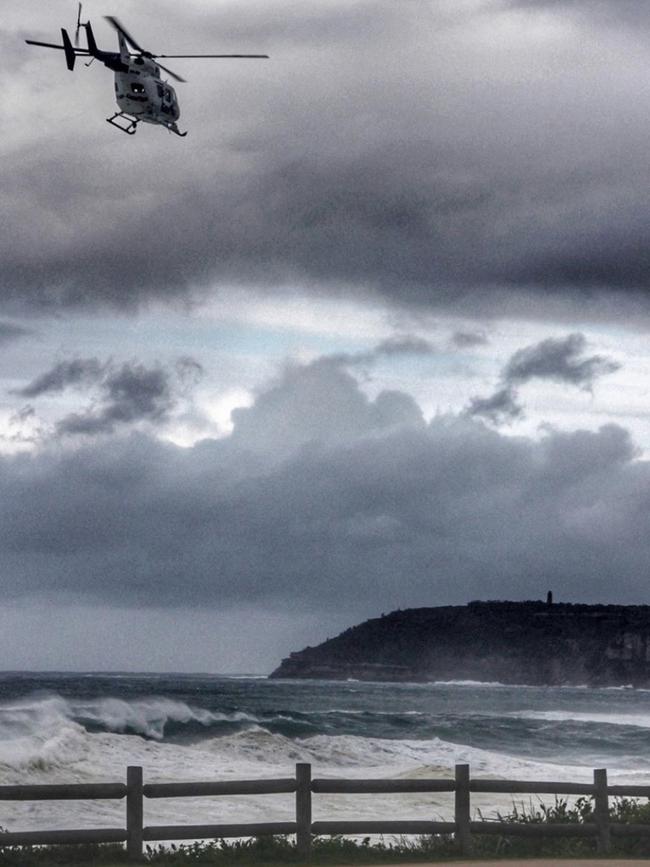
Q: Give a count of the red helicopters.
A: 0